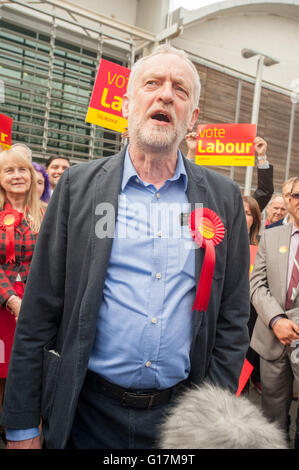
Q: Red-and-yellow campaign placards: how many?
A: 3